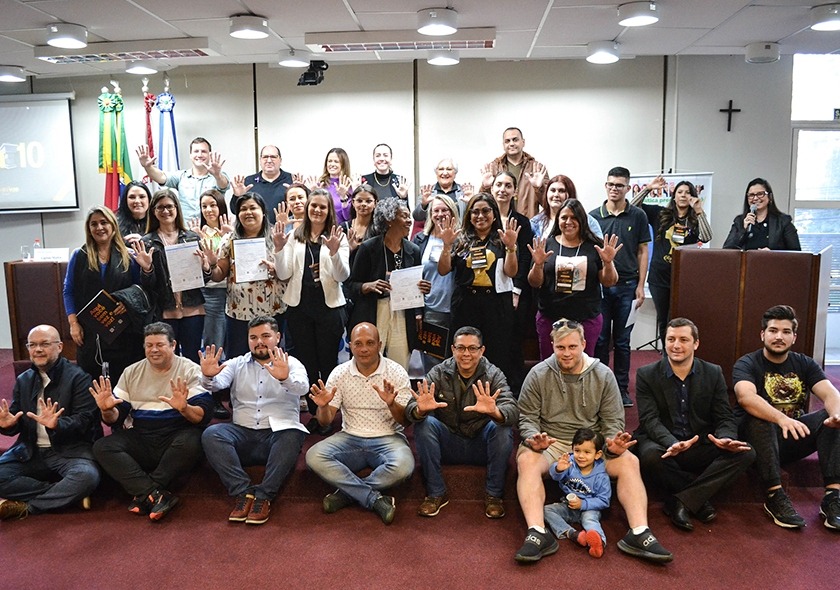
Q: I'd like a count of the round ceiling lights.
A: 11